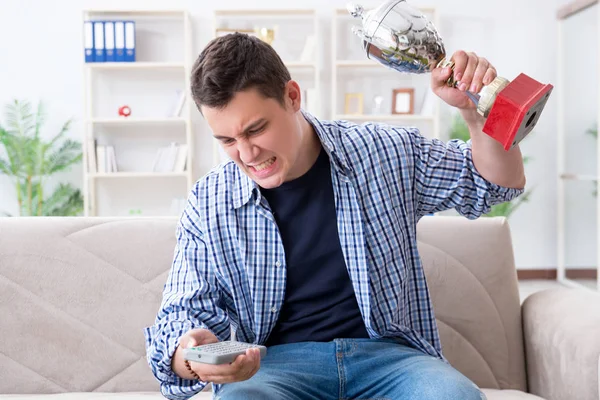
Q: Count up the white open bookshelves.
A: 3